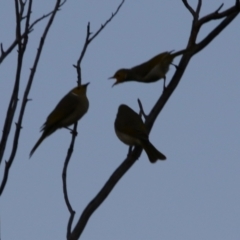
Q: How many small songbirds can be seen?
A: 3